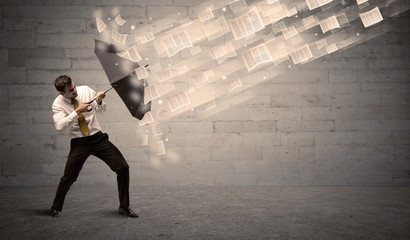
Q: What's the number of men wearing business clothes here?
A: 1